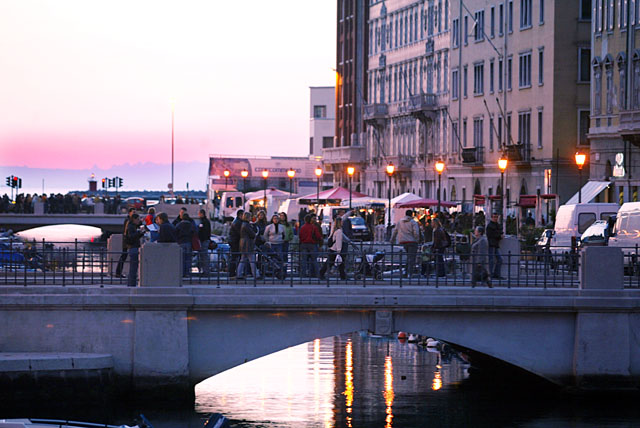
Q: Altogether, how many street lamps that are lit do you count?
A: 10